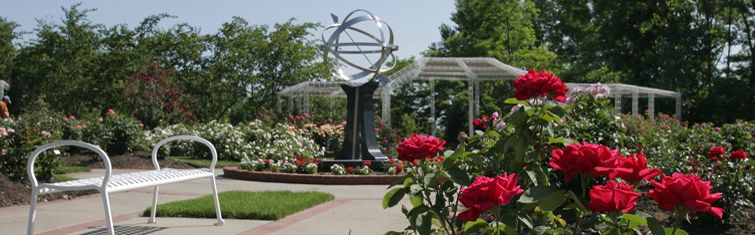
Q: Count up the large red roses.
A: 7